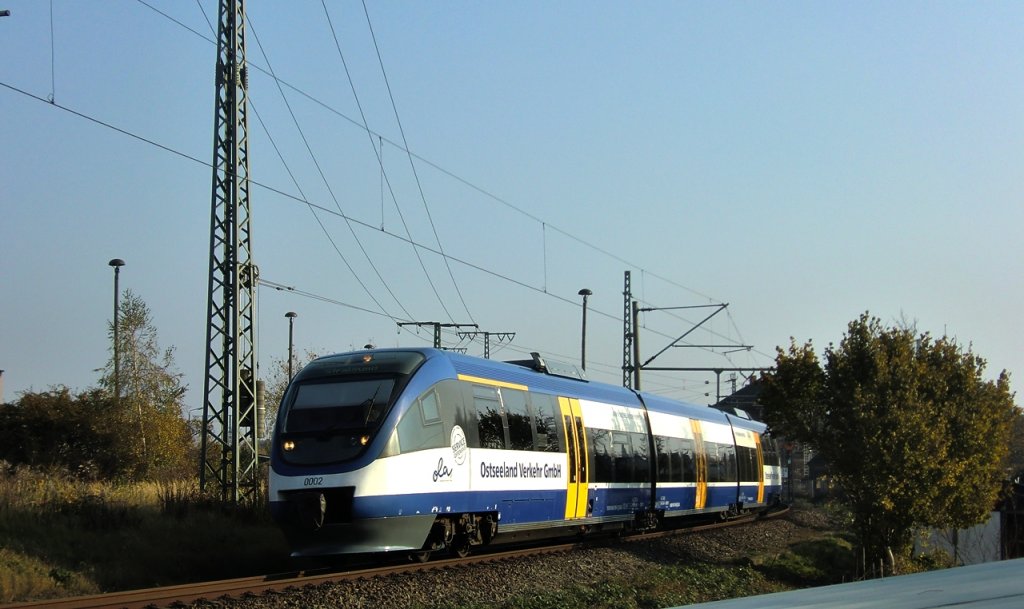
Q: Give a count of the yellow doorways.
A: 3